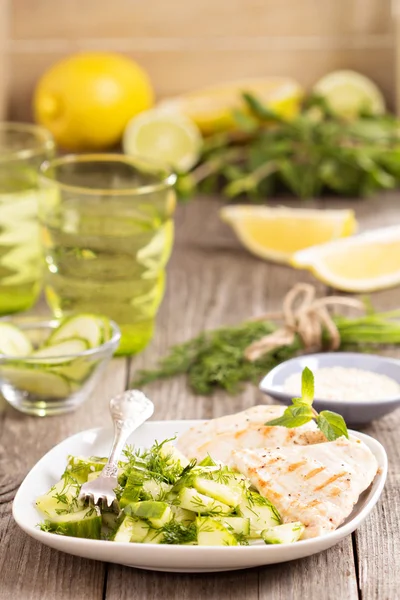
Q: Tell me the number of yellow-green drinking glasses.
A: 2